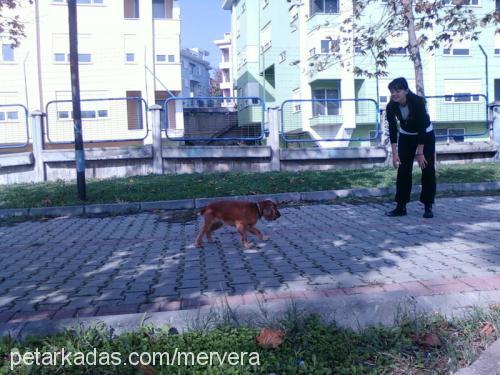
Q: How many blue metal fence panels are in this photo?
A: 5